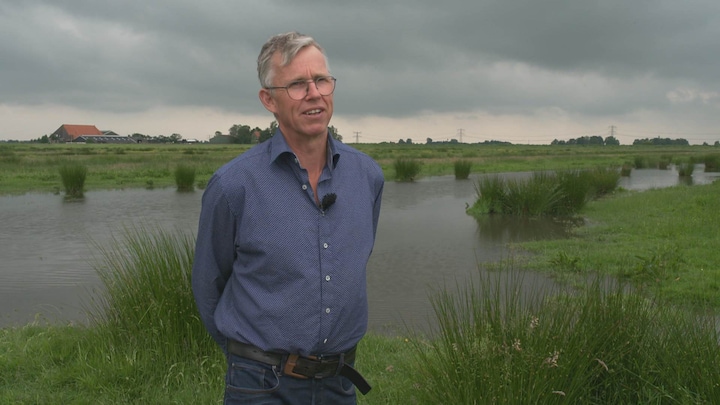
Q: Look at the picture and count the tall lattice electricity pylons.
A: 3